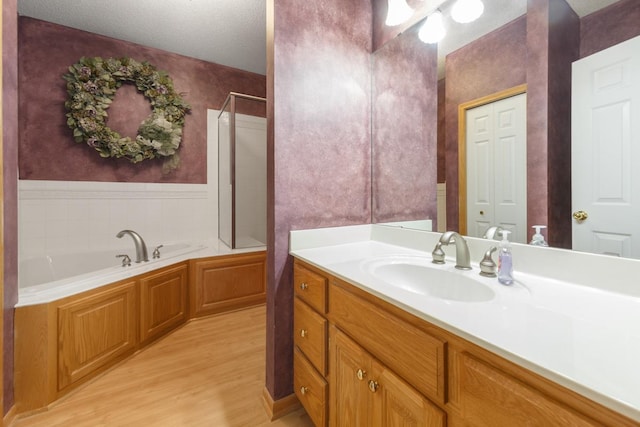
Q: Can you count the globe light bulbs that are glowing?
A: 3